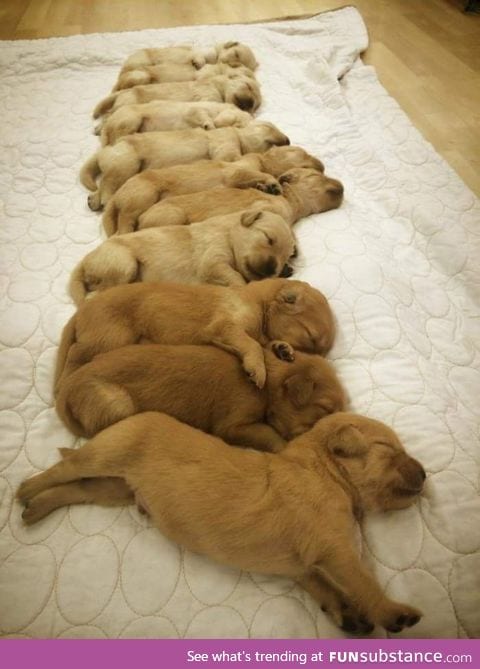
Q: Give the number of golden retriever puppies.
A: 11